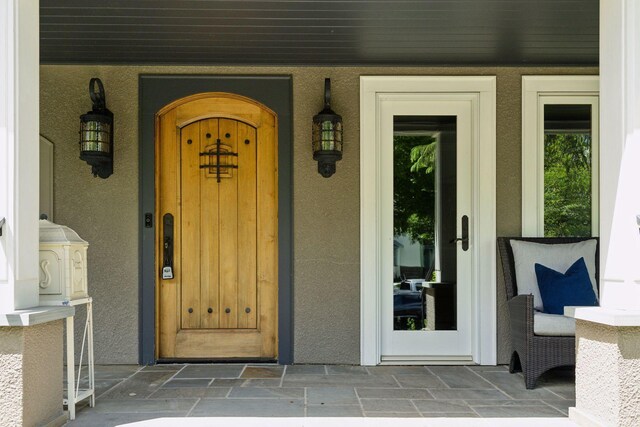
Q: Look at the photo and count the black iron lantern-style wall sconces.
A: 2